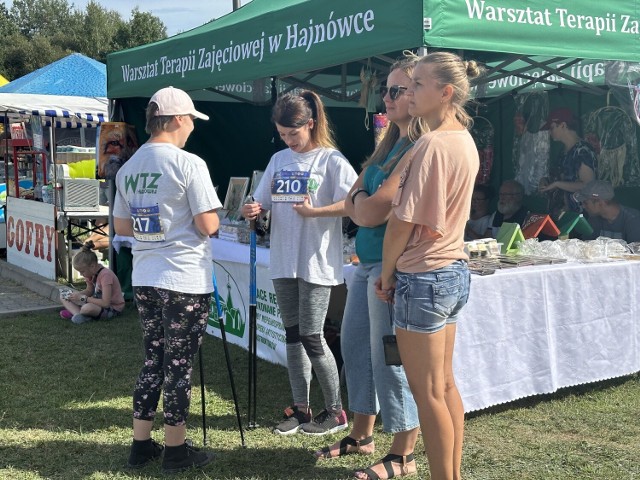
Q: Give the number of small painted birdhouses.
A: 3